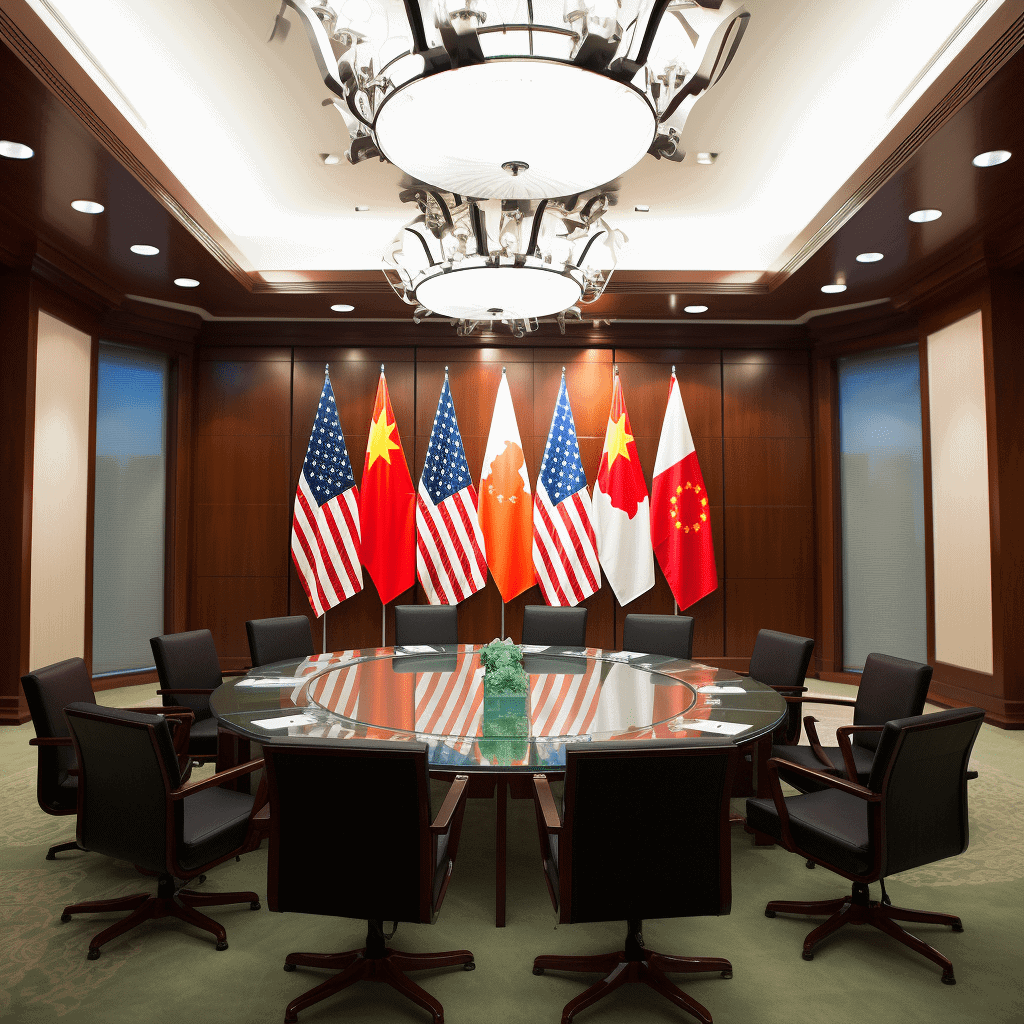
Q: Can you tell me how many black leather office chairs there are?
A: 12